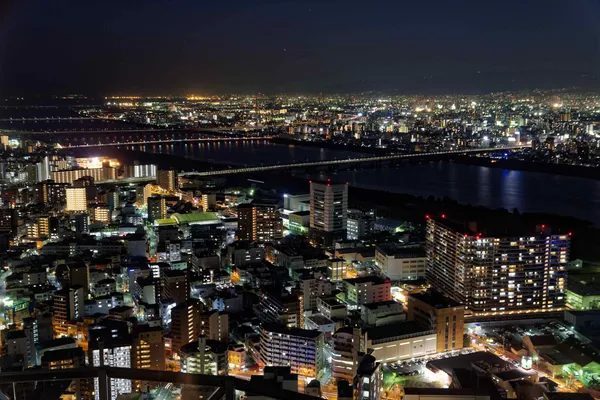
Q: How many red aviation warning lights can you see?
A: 11